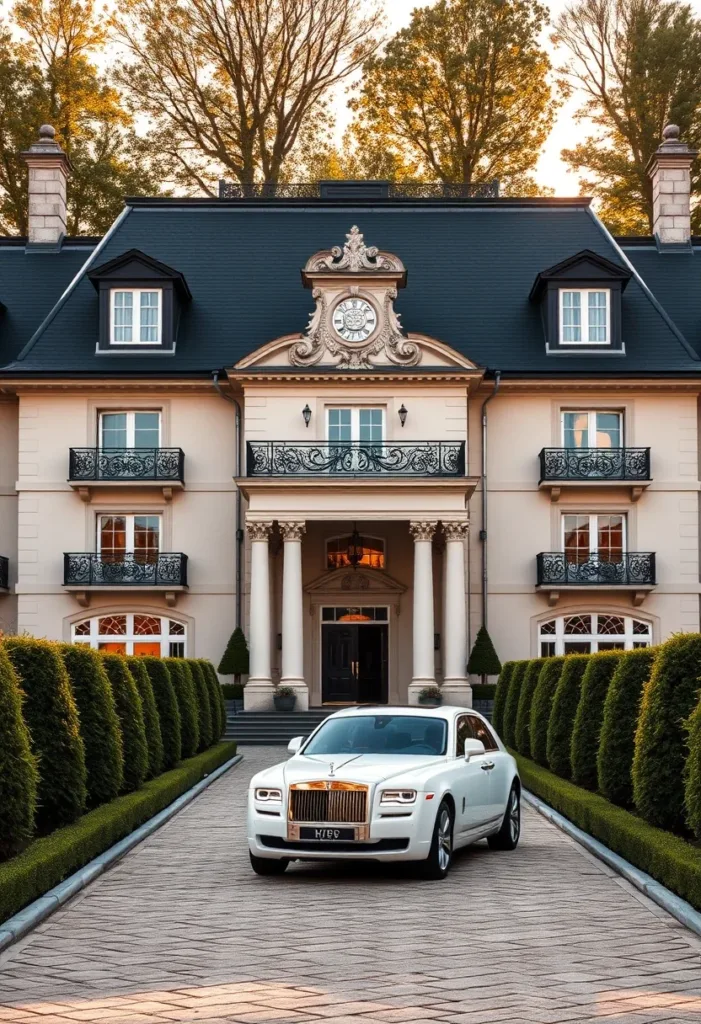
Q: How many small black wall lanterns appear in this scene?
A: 2